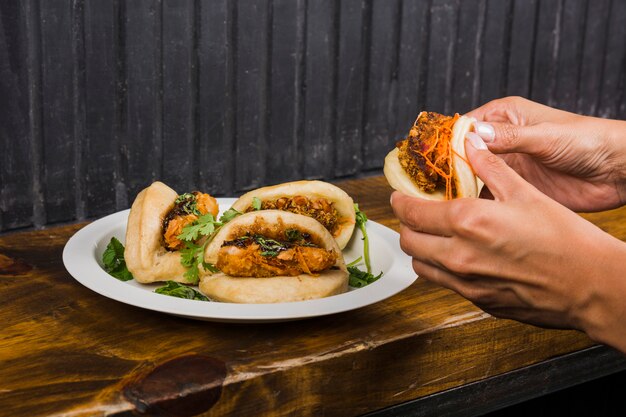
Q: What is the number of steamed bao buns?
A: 4